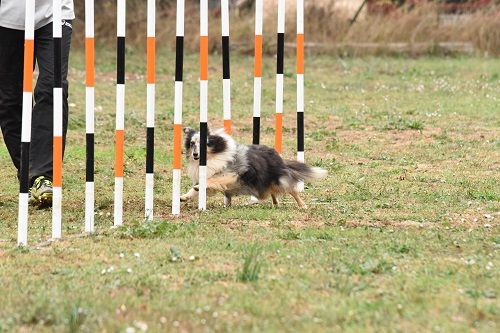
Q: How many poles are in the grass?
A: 11